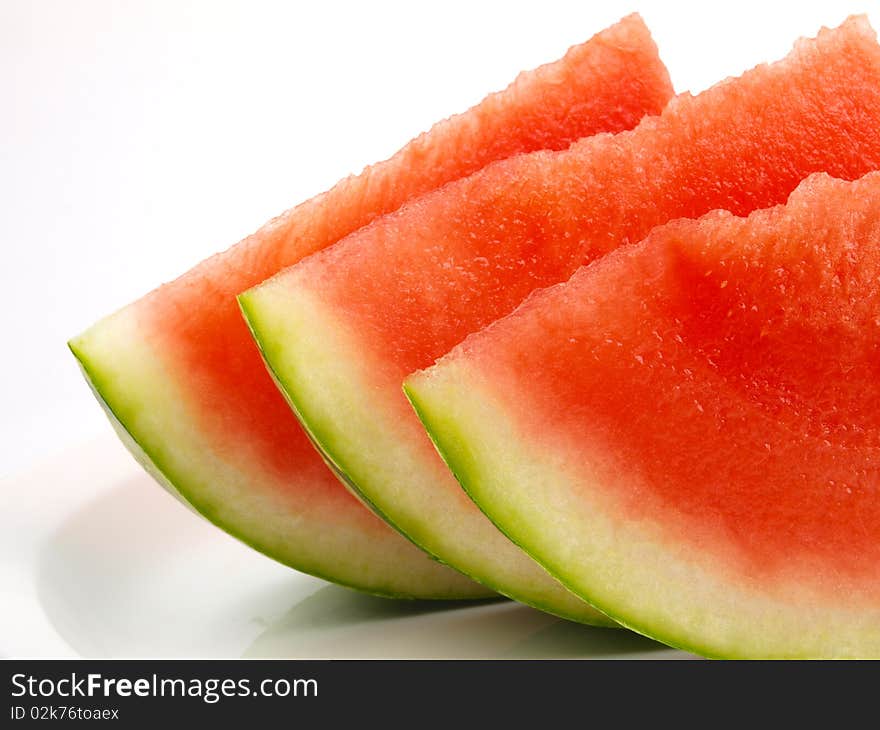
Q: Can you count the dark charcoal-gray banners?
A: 1